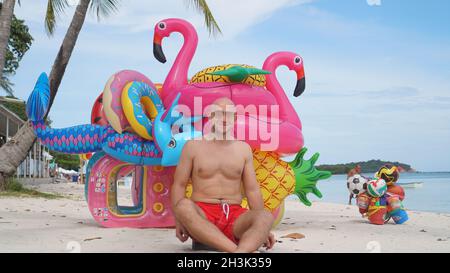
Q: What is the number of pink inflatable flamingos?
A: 2